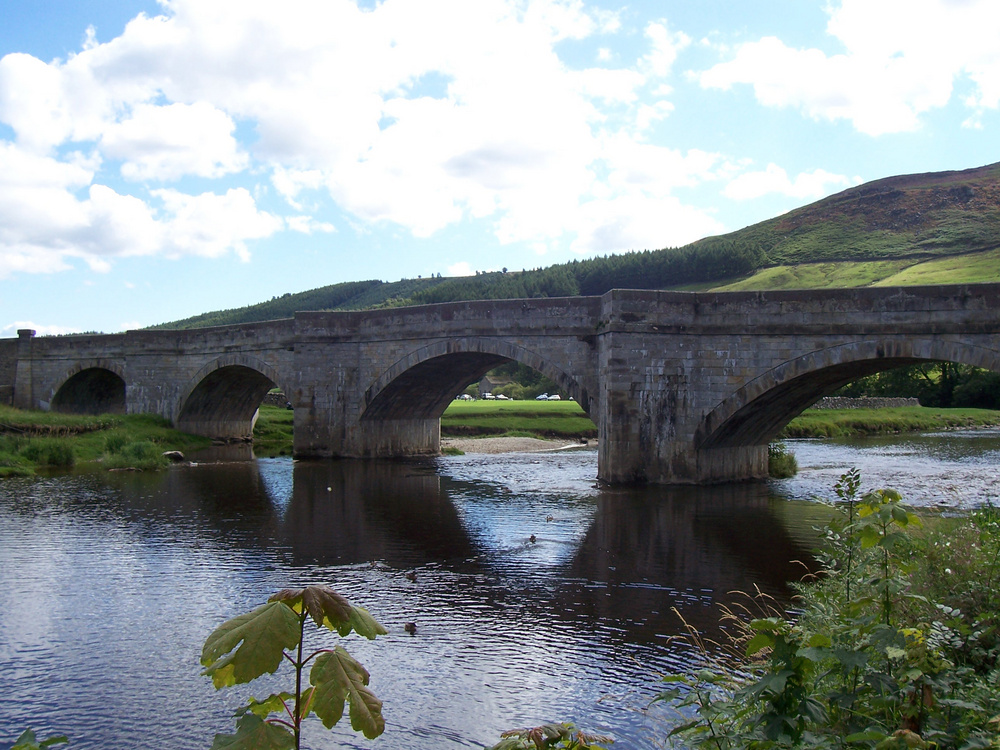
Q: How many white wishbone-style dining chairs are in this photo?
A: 0